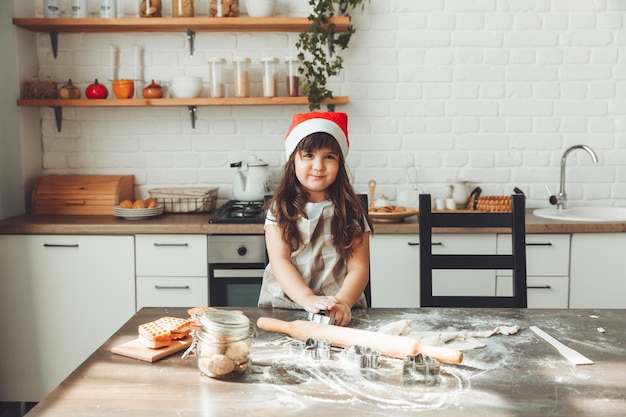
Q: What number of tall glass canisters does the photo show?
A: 4